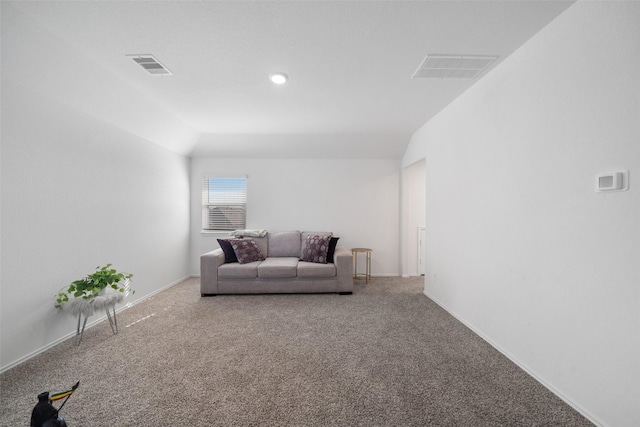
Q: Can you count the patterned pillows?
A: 2